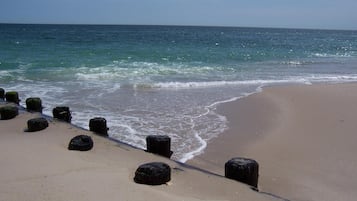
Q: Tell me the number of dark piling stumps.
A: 11